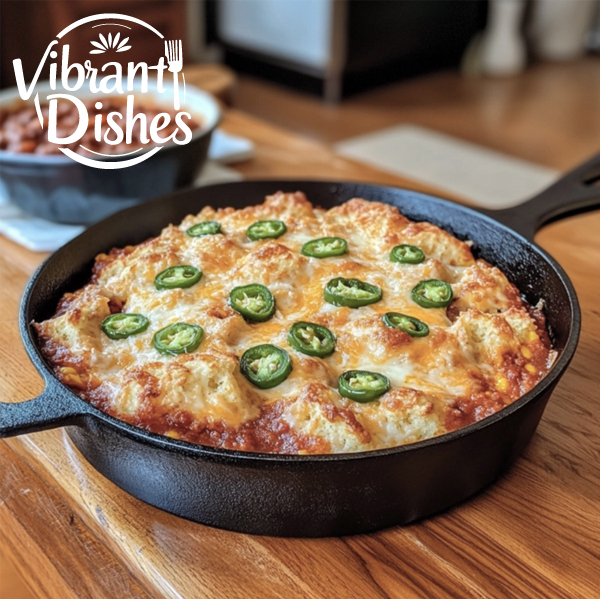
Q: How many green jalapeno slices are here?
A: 14